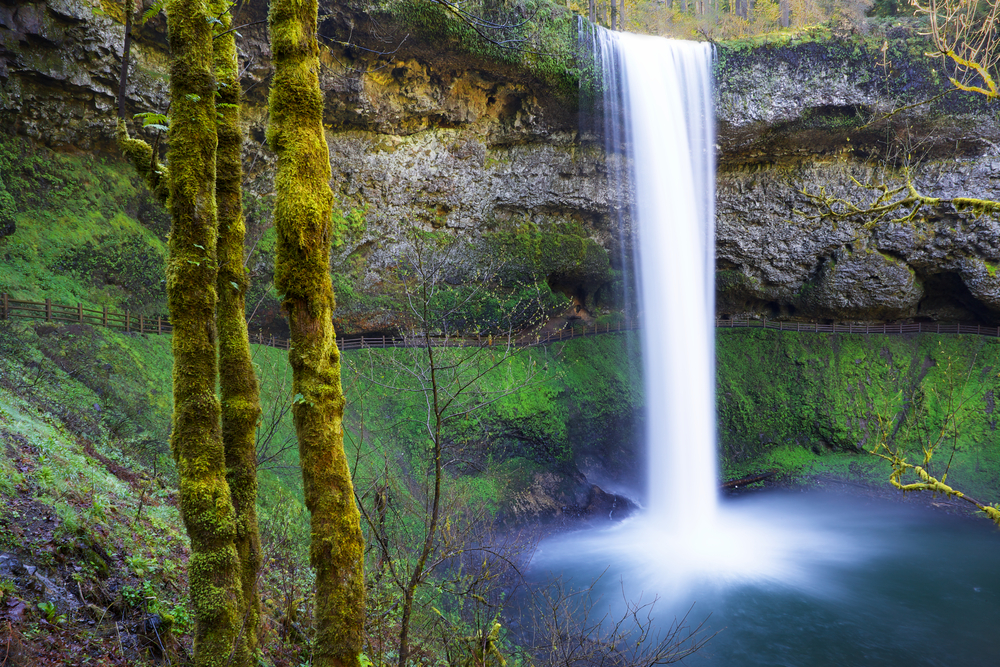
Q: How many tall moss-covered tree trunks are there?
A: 3